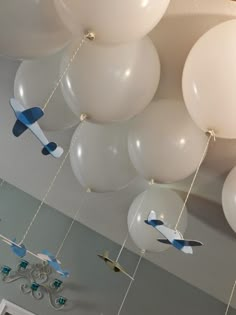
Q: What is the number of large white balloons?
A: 9